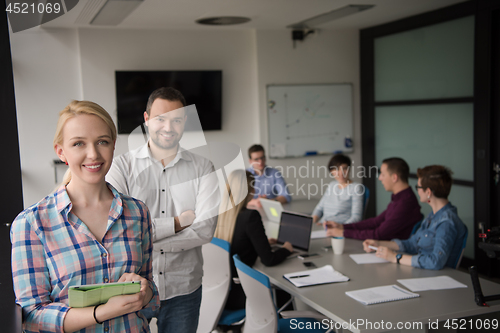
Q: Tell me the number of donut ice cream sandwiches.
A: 0